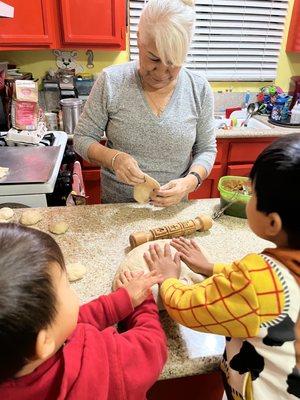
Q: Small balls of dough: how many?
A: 4